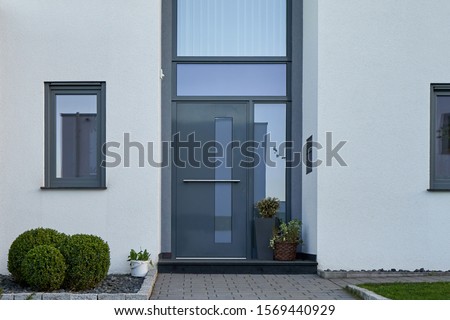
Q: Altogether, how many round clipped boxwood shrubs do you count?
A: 3